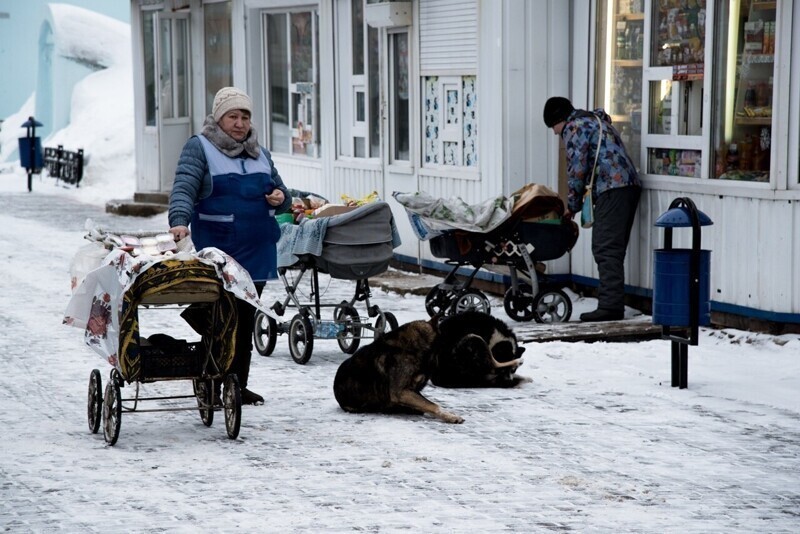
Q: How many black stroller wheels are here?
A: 12